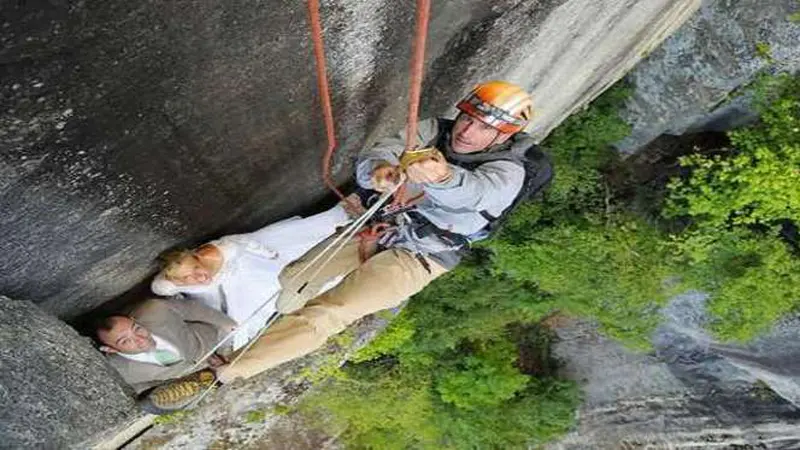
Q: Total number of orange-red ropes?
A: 2